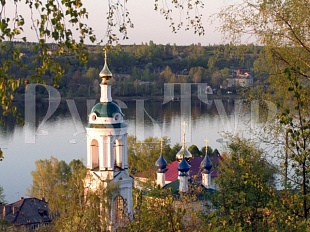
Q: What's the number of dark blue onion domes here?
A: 3